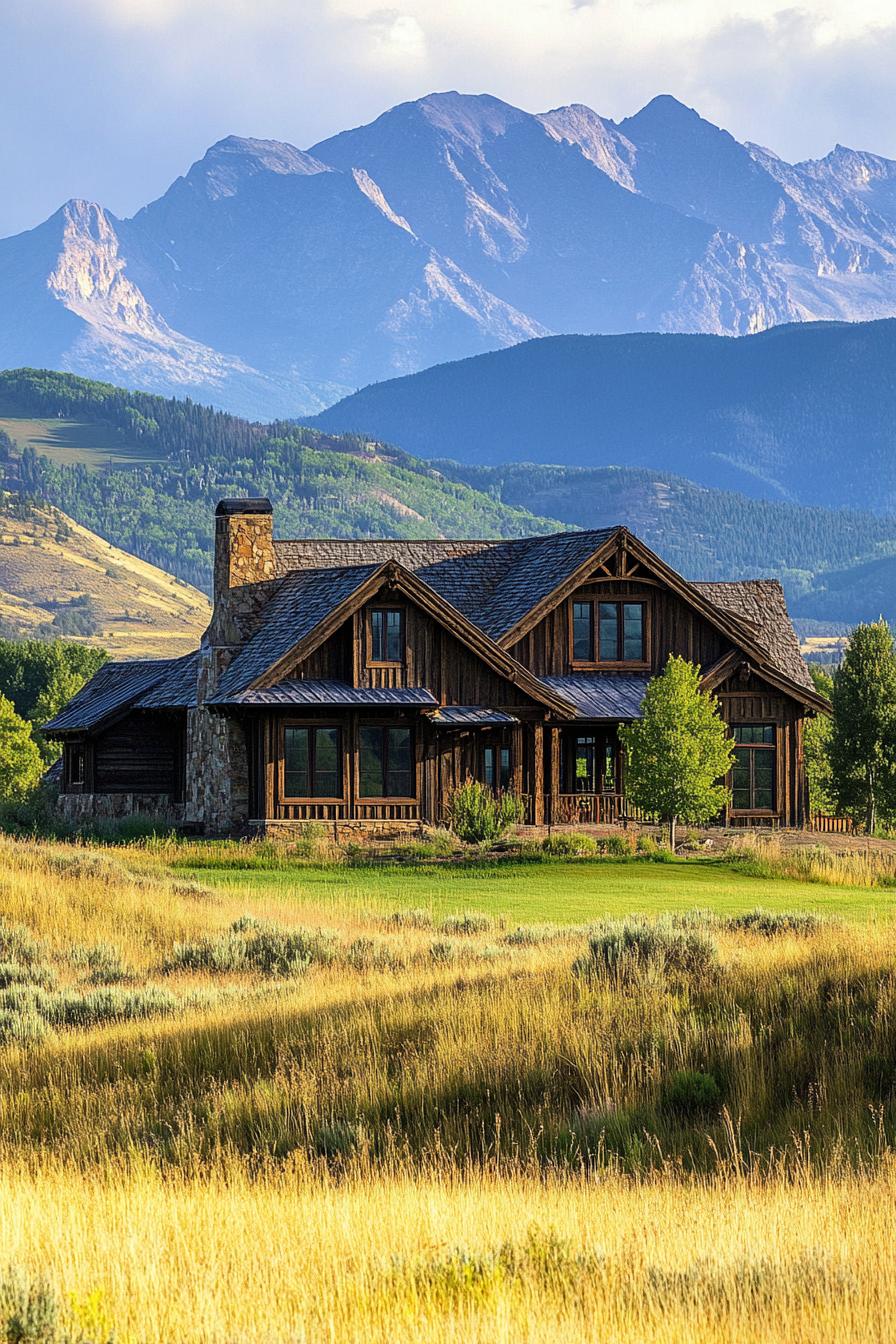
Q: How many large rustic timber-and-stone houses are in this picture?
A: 1